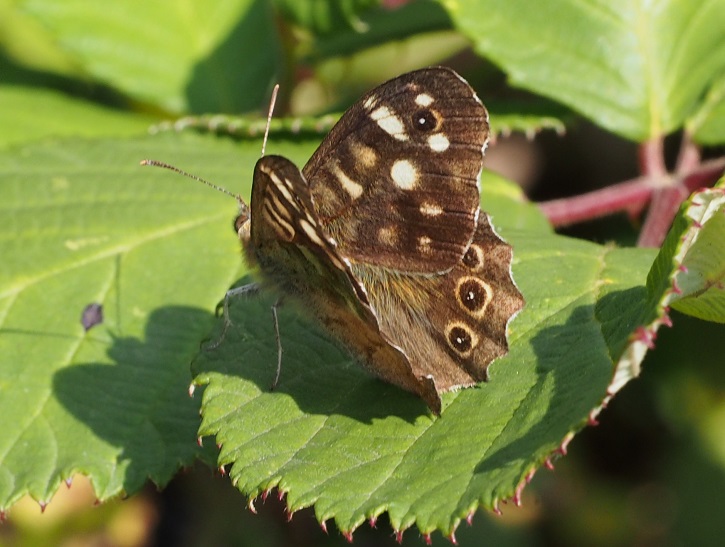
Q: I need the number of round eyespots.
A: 4